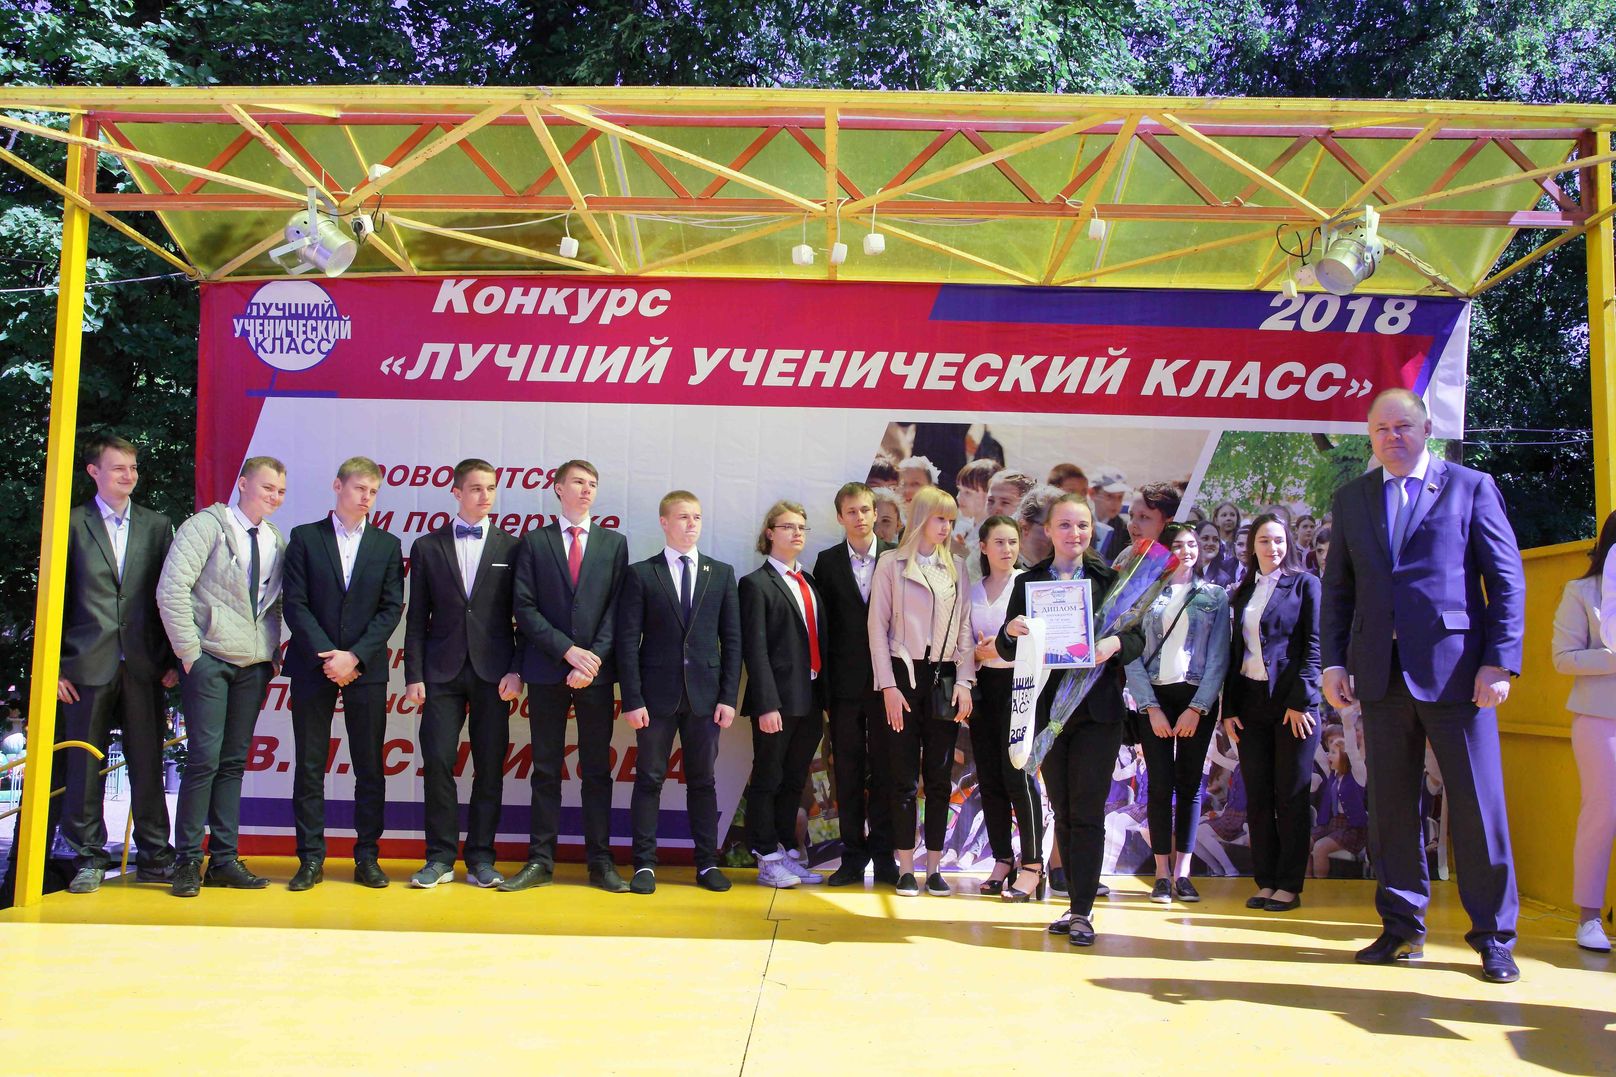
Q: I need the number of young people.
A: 13